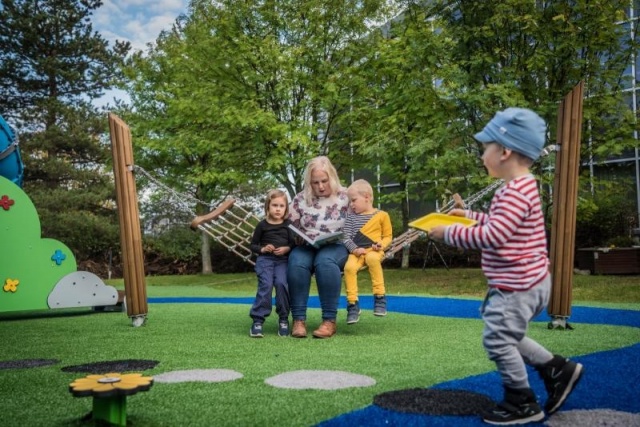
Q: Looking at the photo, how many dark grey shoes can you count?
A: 2